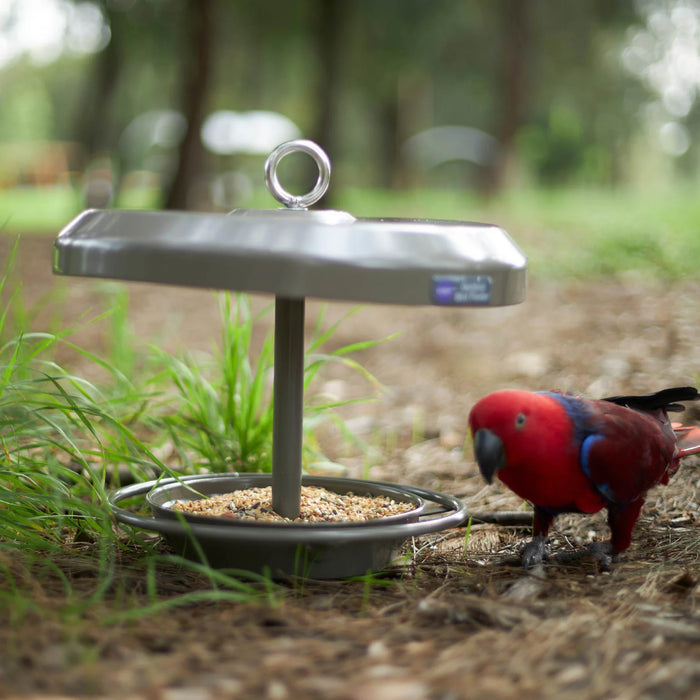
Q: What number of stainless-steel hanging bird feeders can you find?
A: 1